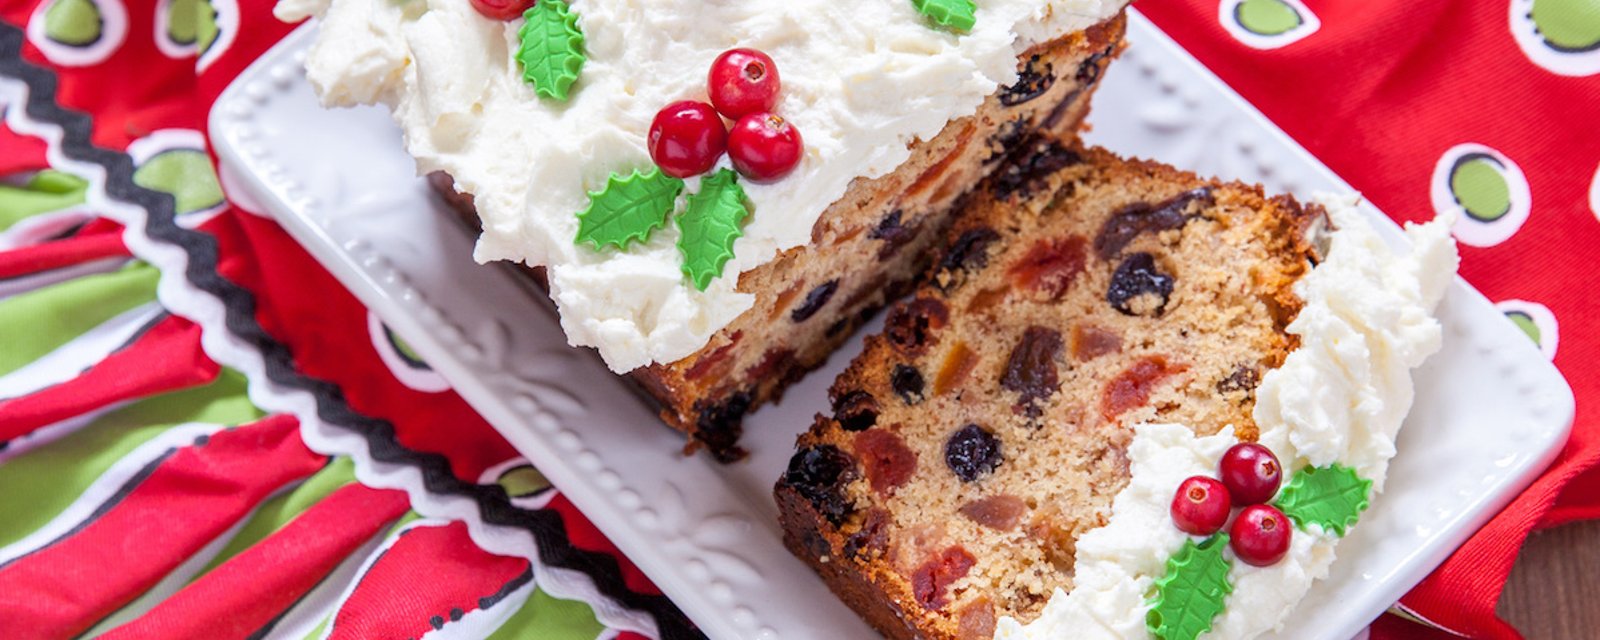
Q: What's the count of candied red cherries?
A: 7